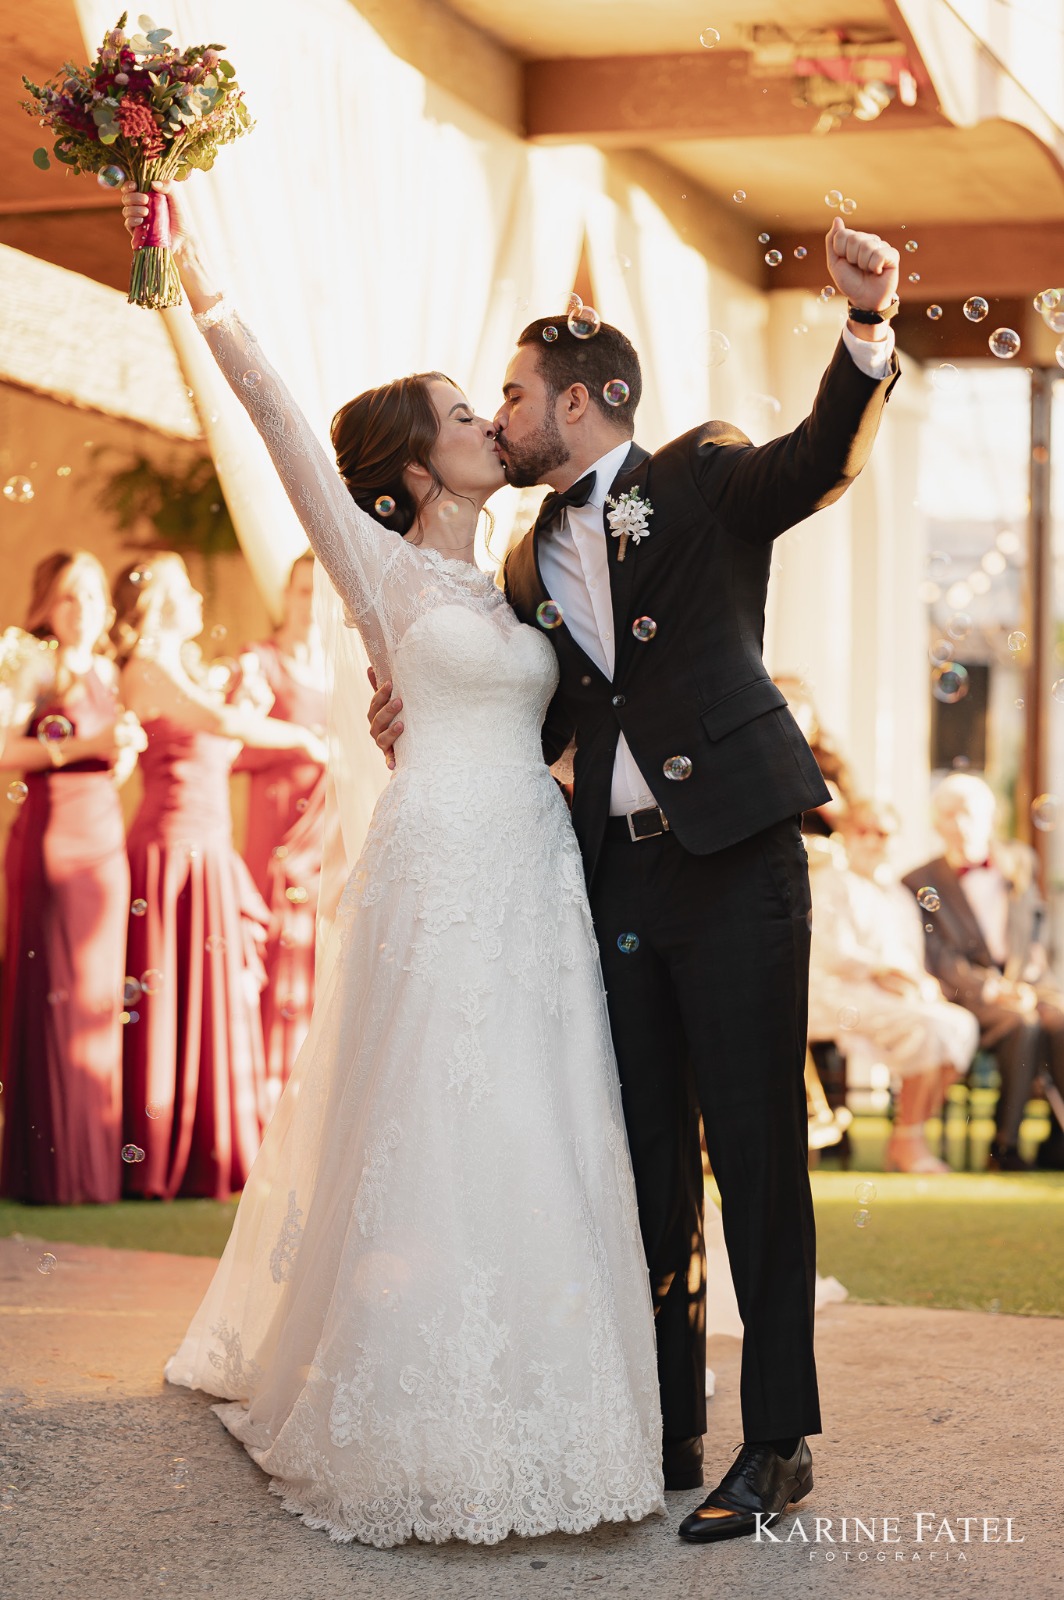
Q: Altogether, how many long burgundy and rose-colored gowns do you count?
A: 3